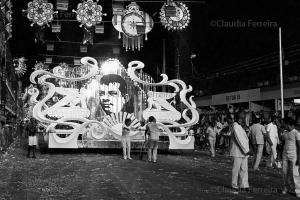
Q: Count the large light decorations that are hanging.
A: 4